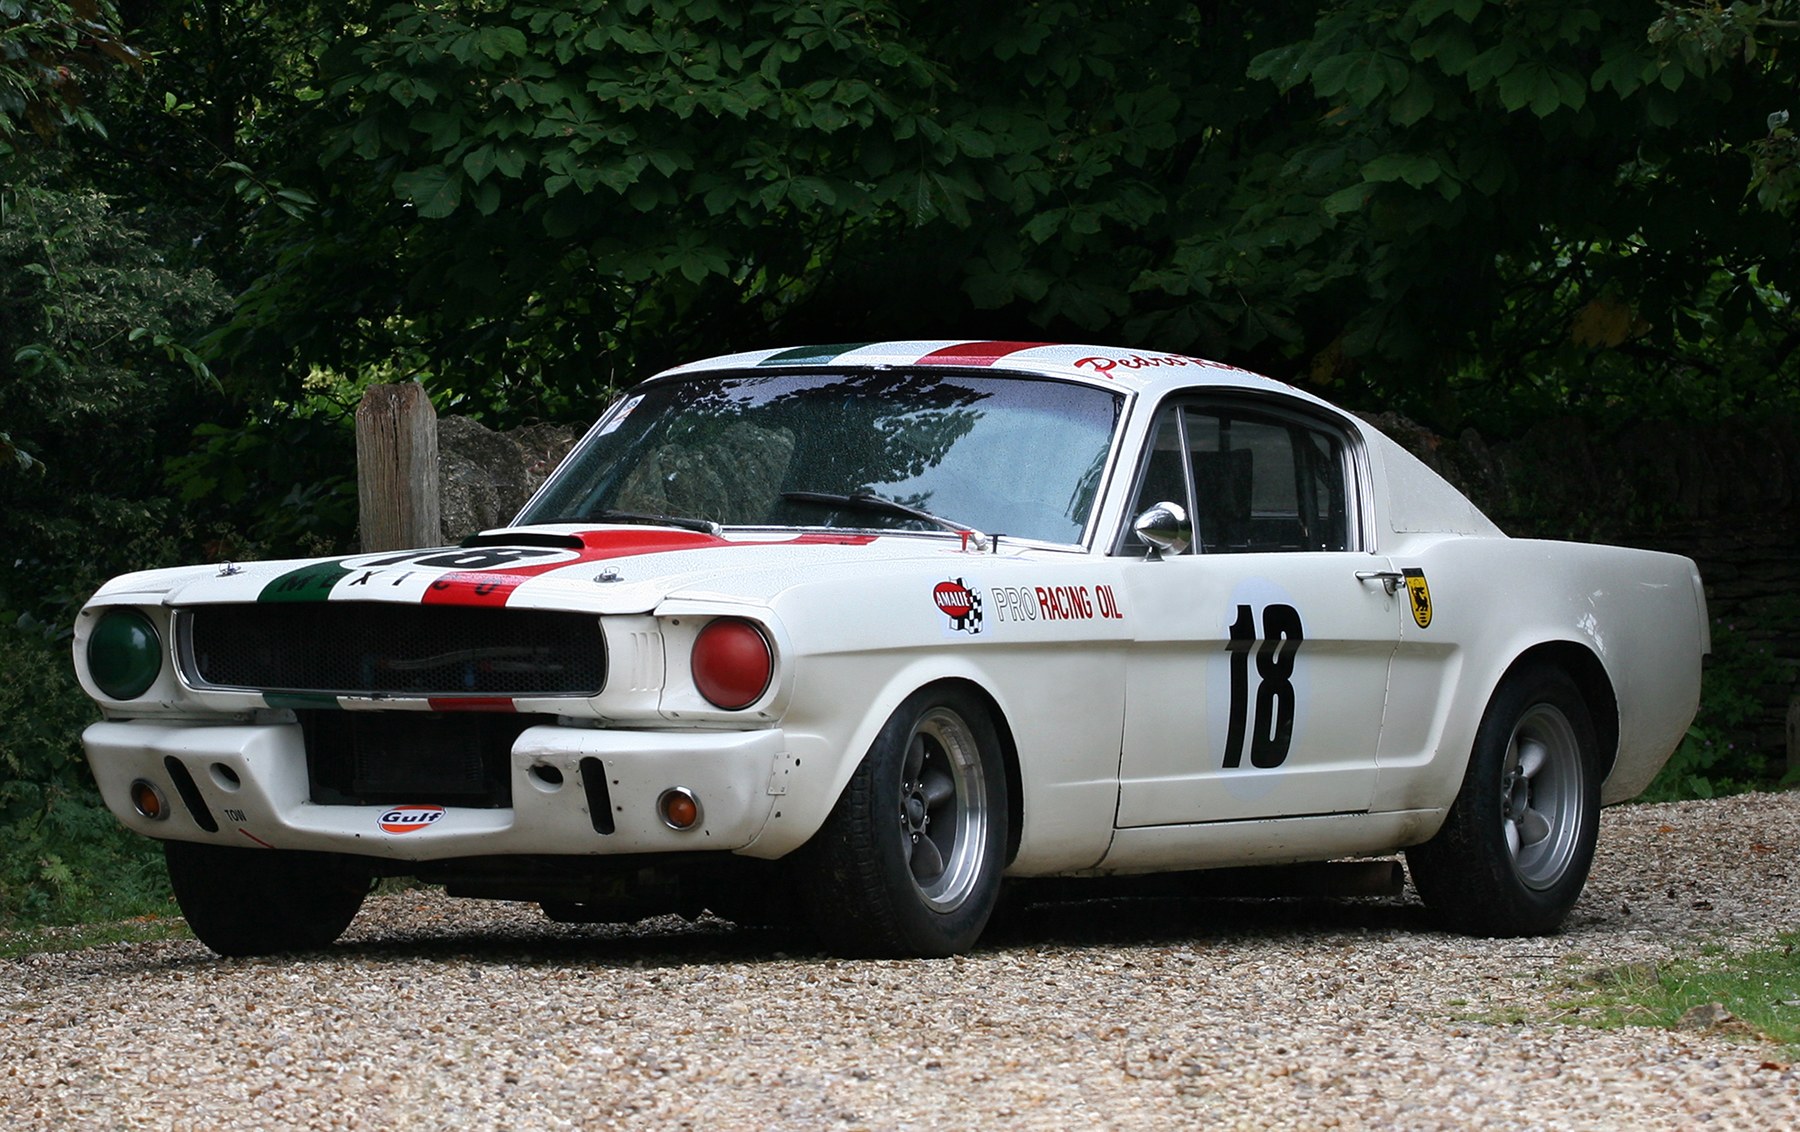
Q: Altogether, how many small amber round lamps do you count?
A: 2